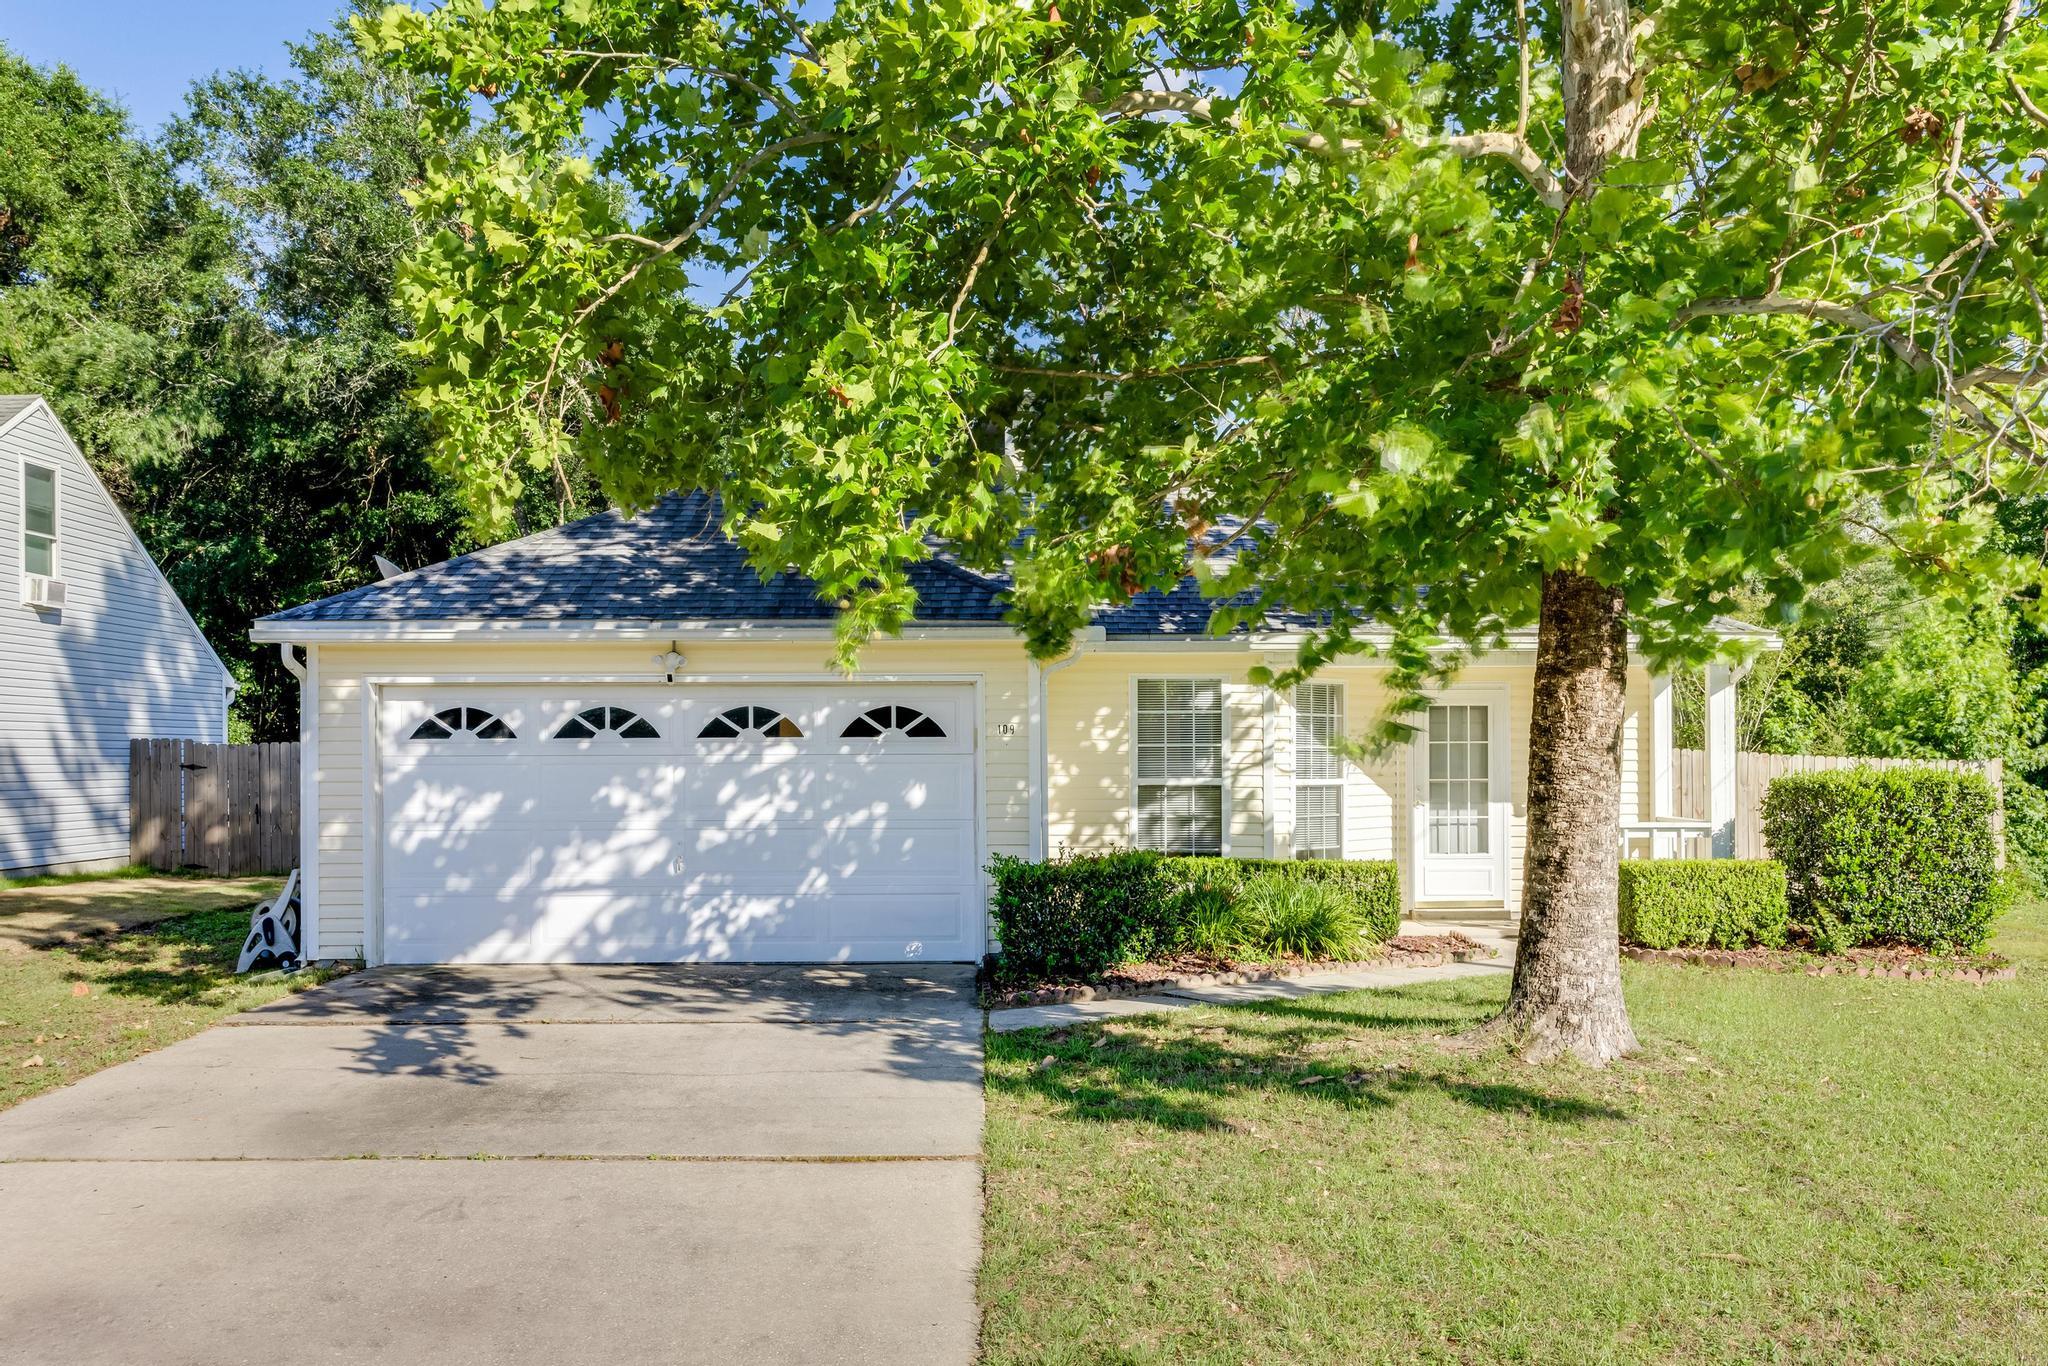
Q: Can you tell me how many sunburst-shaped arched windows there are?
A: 4